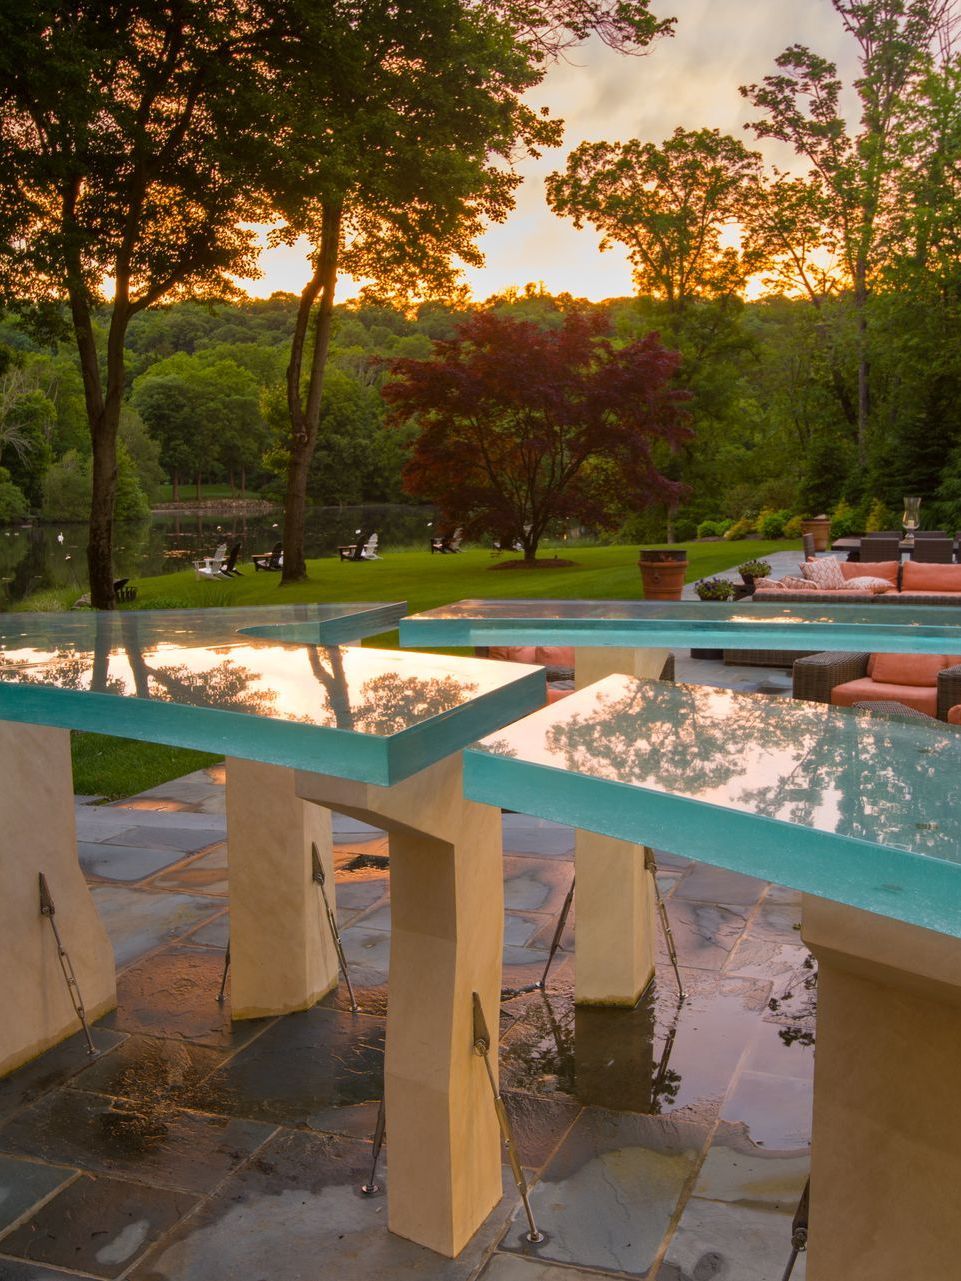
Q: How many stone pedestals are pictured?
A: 5